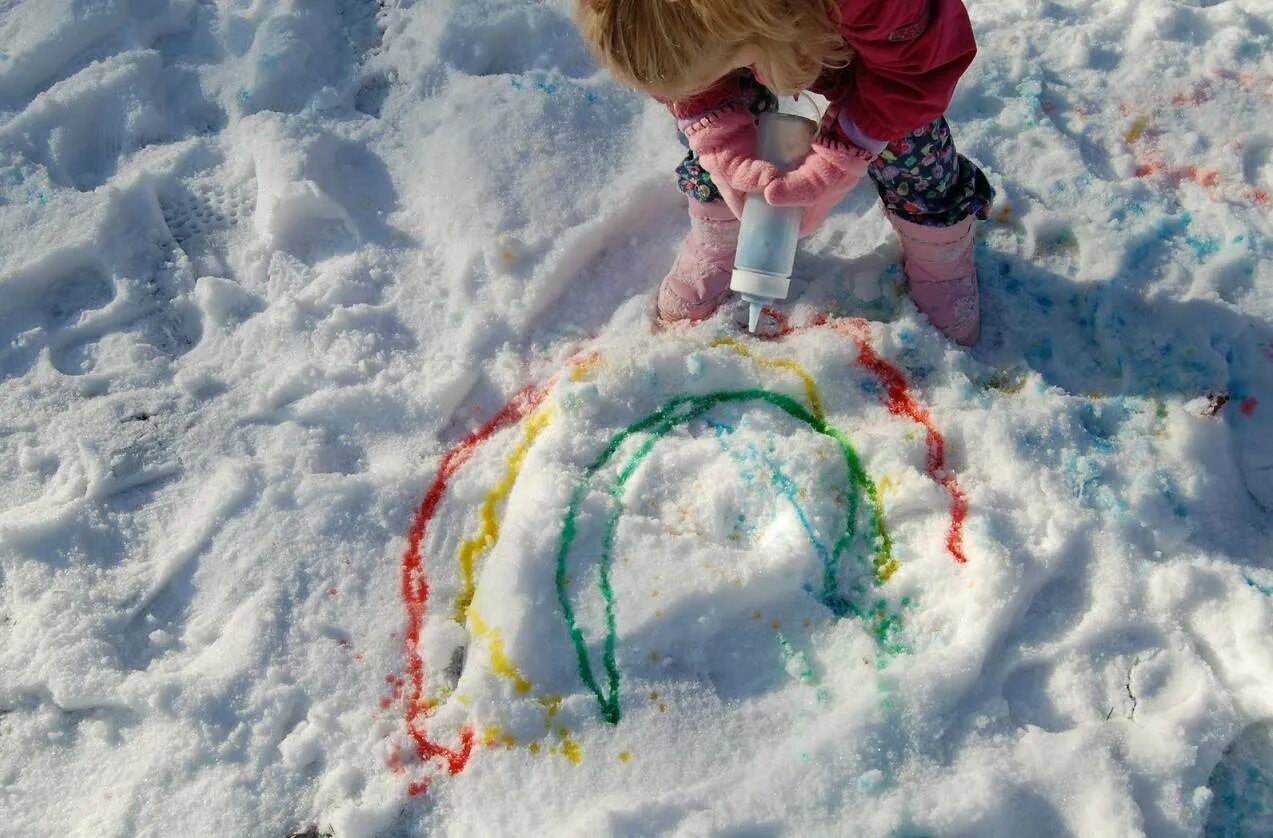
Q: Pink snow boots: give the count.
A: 2